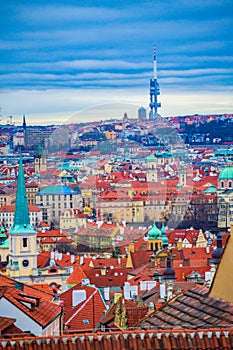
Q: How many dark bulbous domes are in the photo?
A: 2